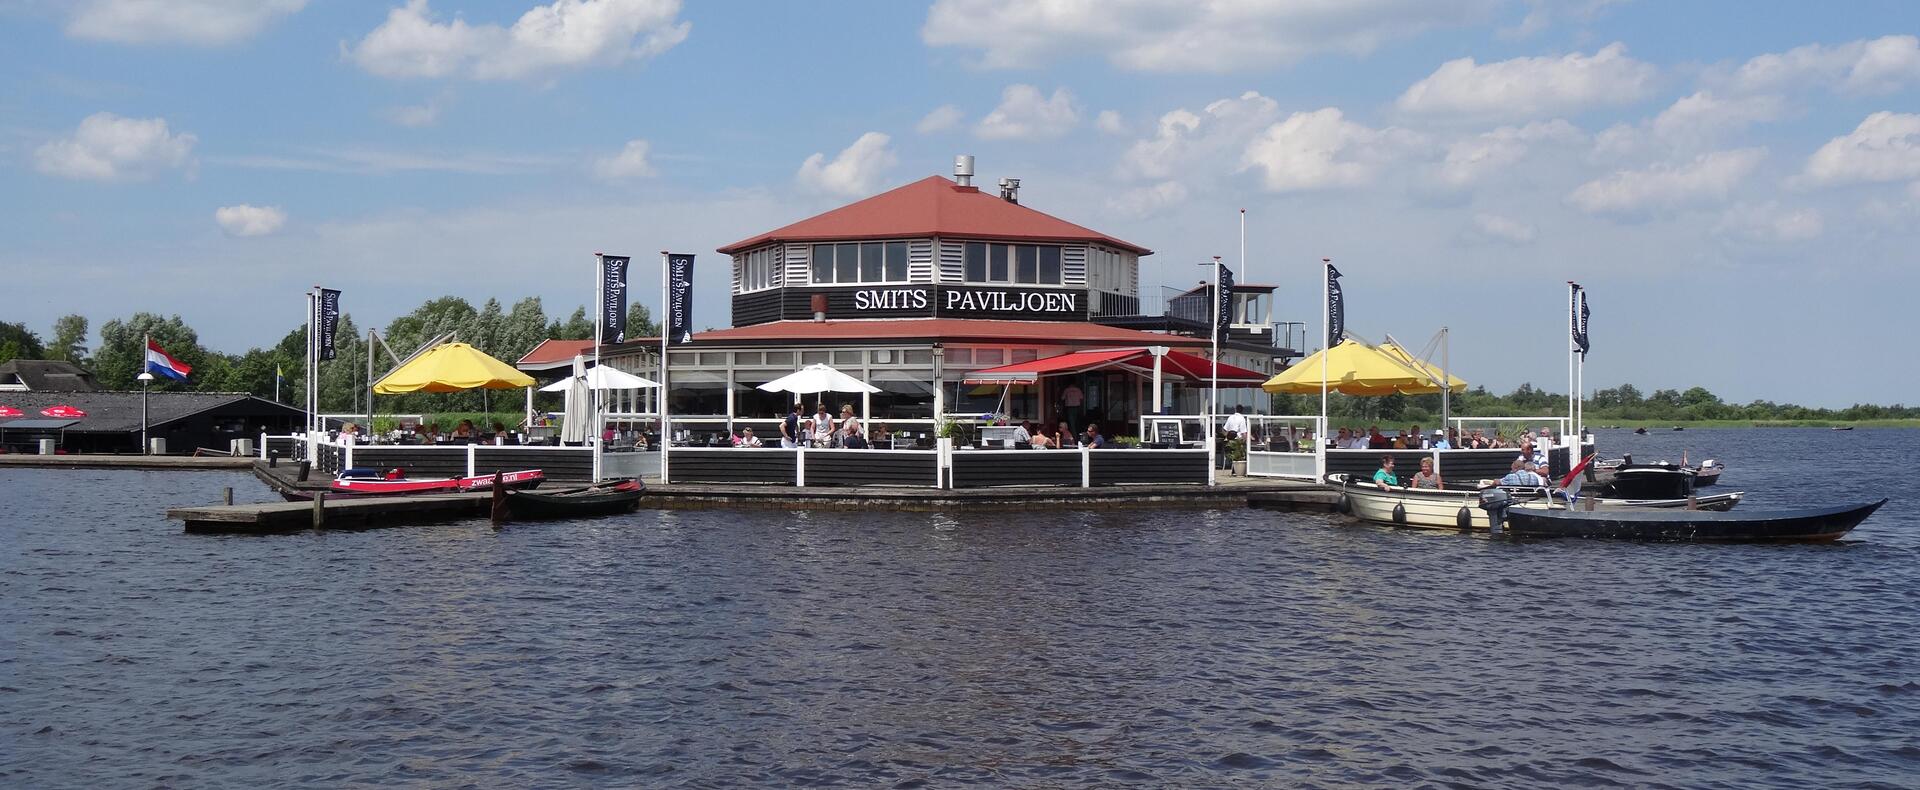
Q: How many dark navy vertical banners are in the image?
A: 8